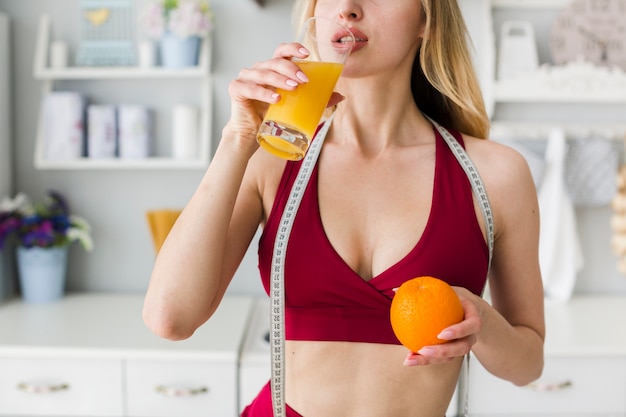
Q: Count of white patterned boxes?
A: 3